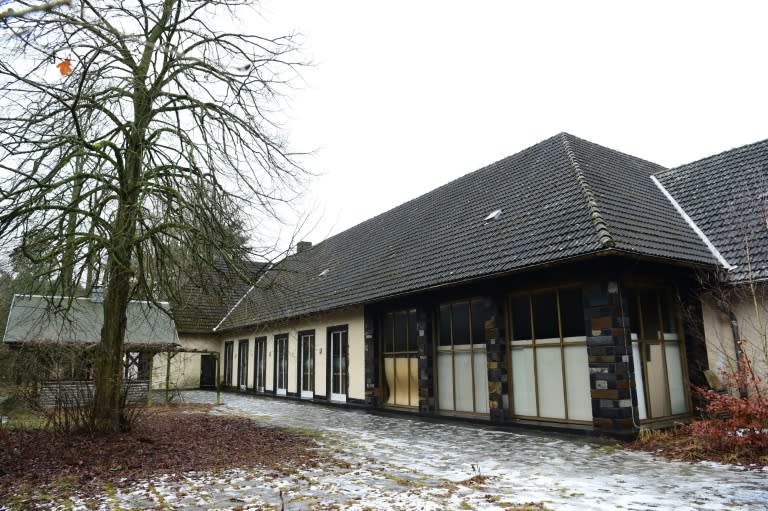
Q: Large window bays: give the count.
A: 4